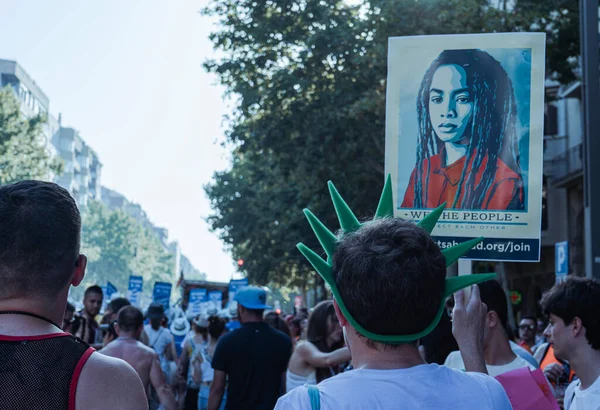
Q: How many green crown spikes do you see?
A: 7